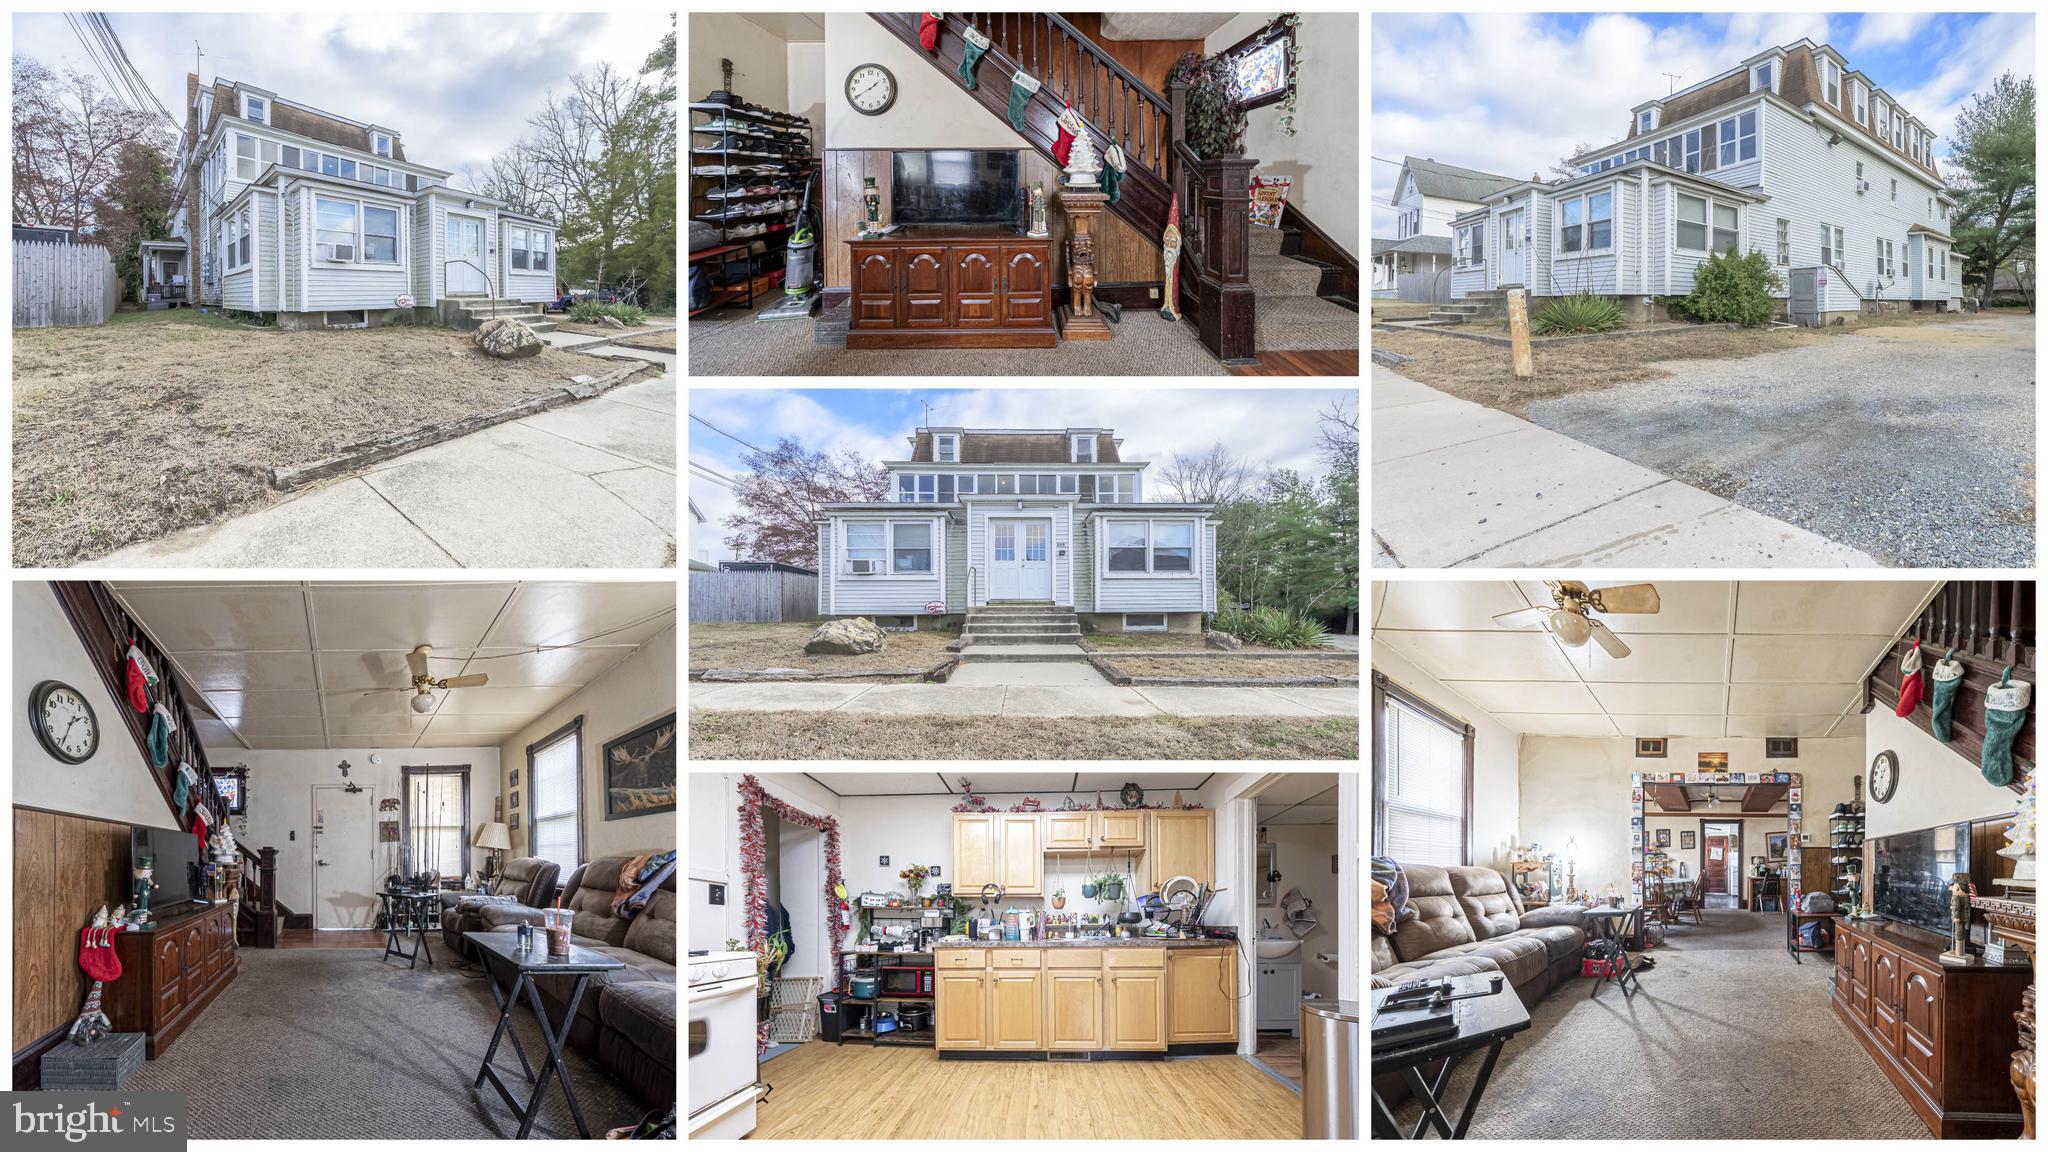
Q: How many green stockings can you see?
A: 7